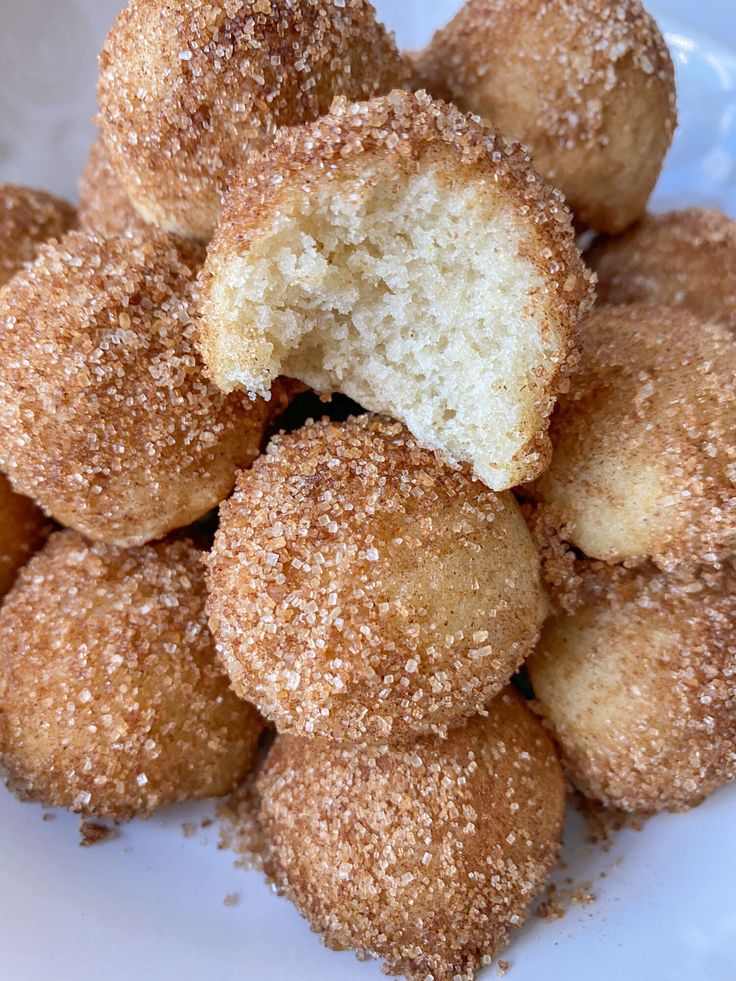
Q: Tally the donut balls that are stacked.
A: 13